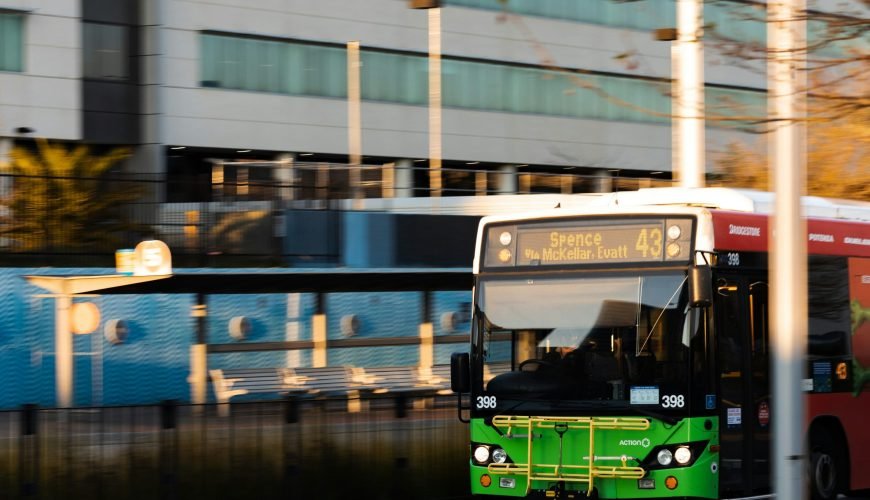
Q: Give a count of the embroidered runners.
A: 0